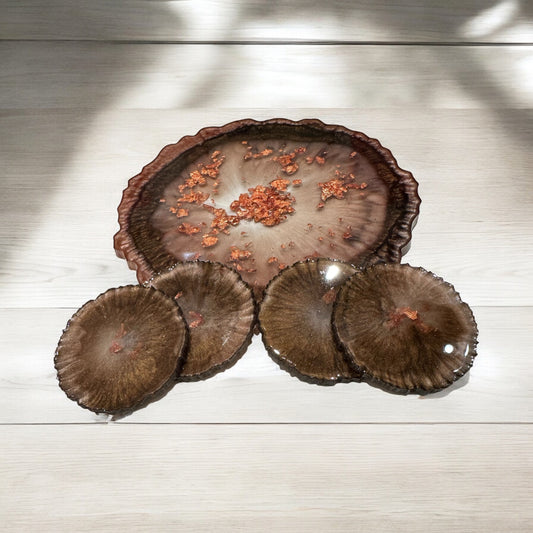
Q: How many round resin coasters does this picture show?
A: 4